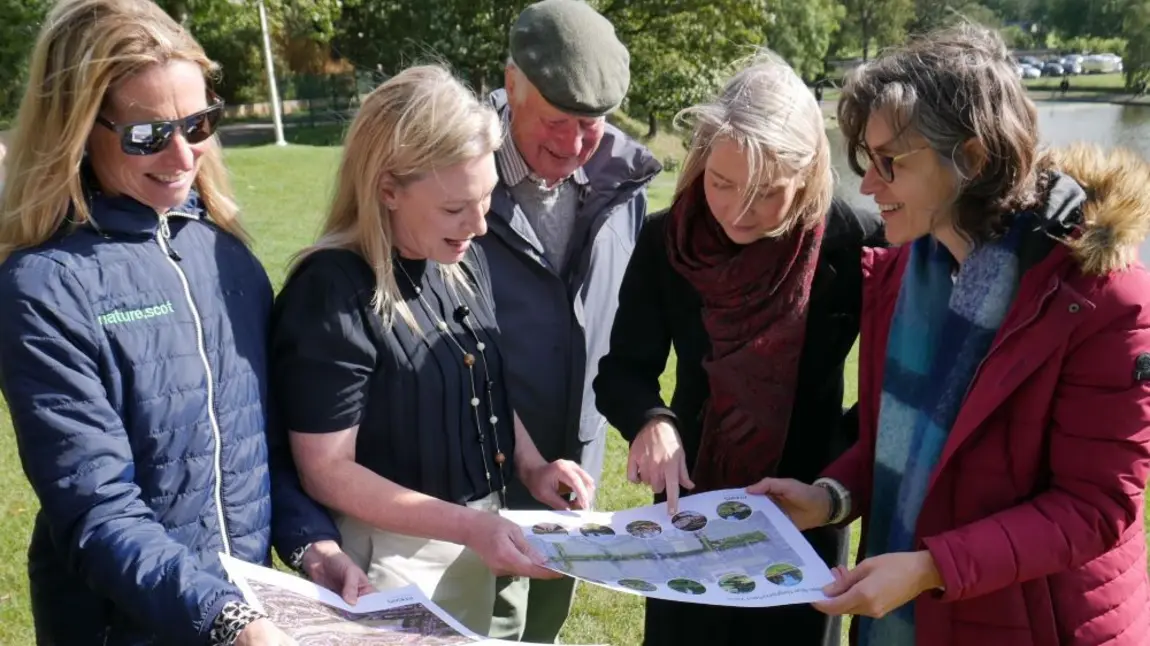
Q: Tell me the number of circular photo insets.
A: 9